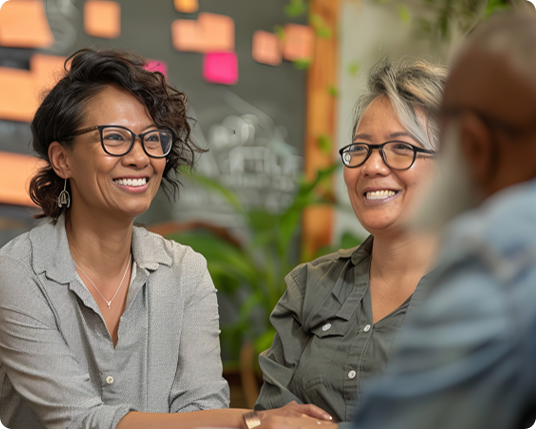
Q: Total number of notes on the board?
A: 12